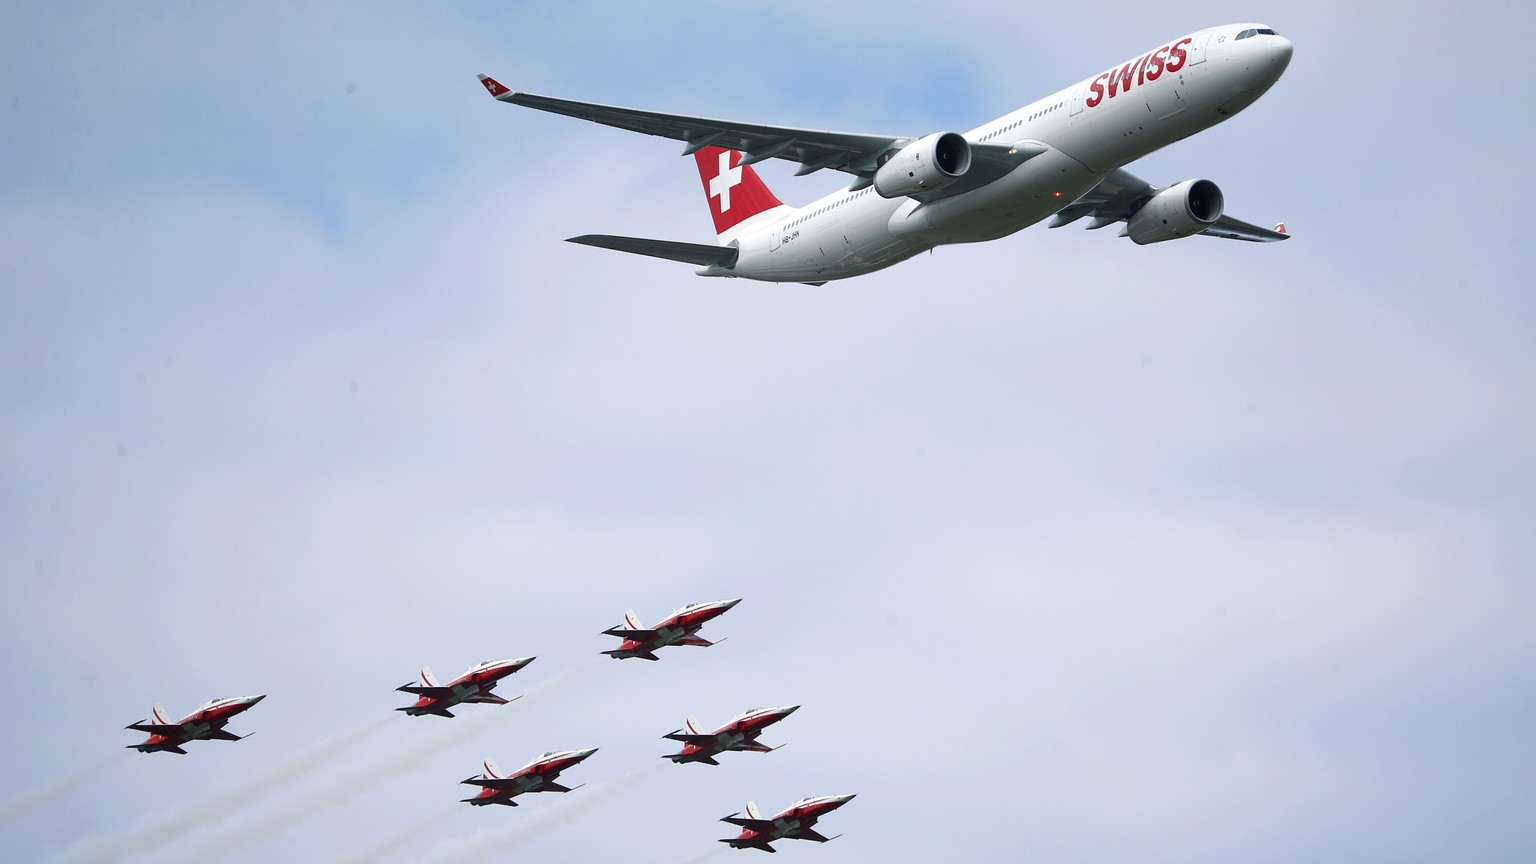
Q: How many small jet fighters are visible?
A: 6